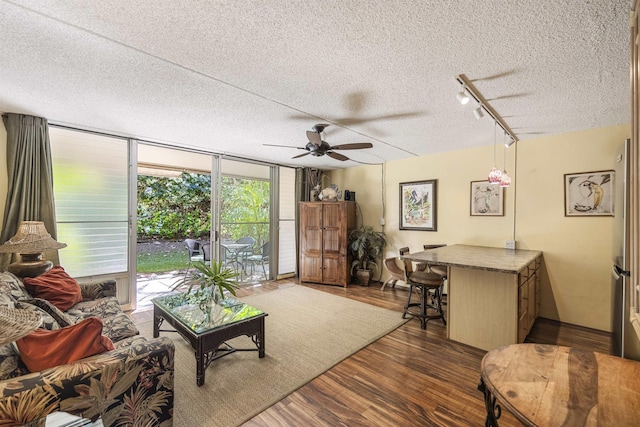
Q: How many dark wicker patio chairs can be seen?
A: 4